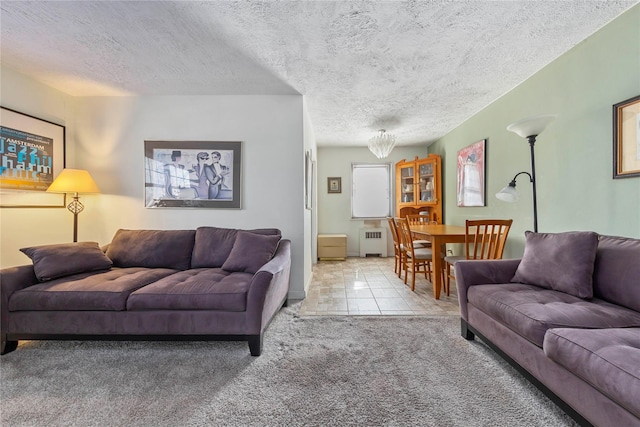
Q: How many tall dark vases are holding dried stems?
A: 0